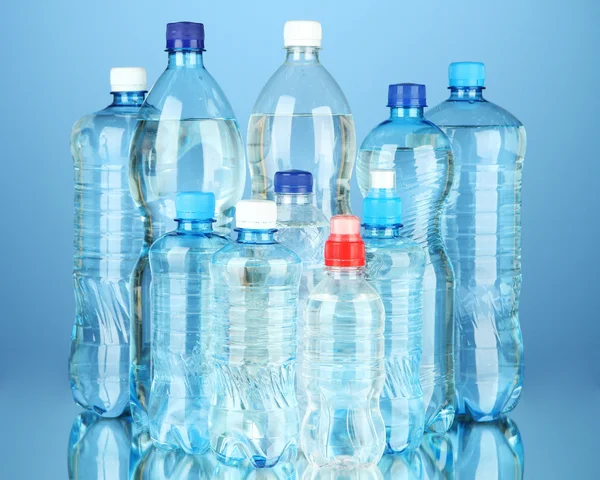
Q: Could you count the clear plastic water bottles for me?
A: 10